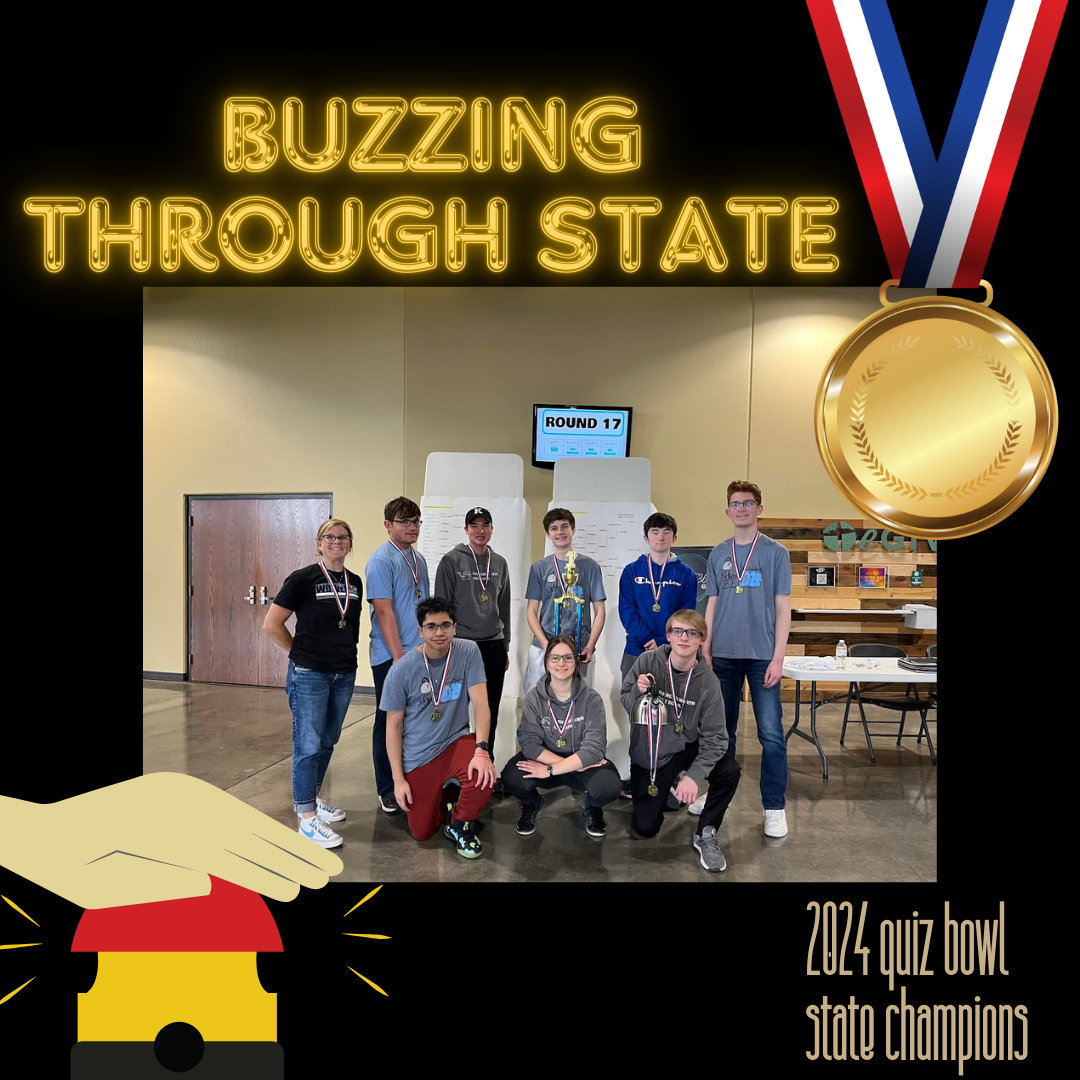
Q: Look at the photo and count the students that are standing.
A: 5